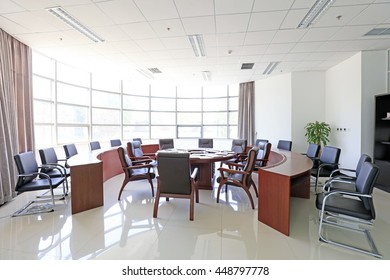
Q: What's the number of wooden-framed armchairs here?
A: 8